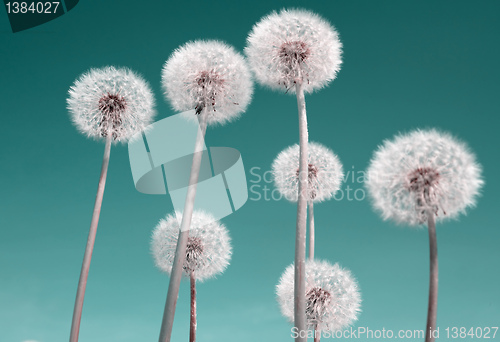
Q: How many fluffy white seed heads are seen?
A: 7